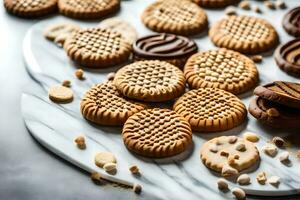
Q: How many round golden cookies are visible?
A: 11